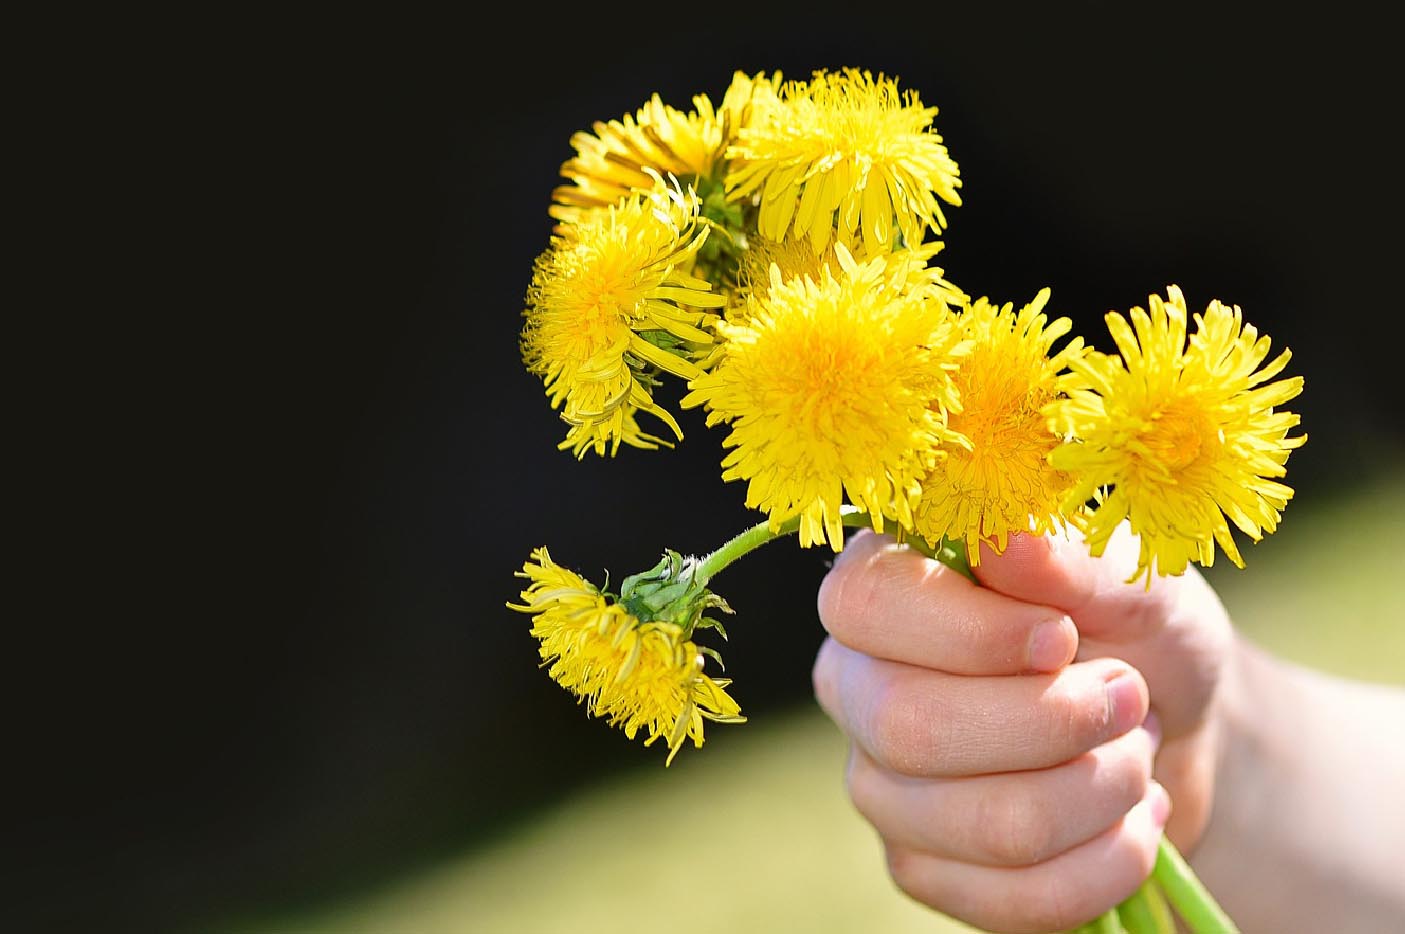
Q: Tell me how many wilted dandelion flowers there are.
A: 1